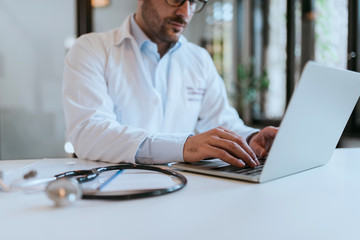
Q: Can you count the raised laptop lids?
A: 1